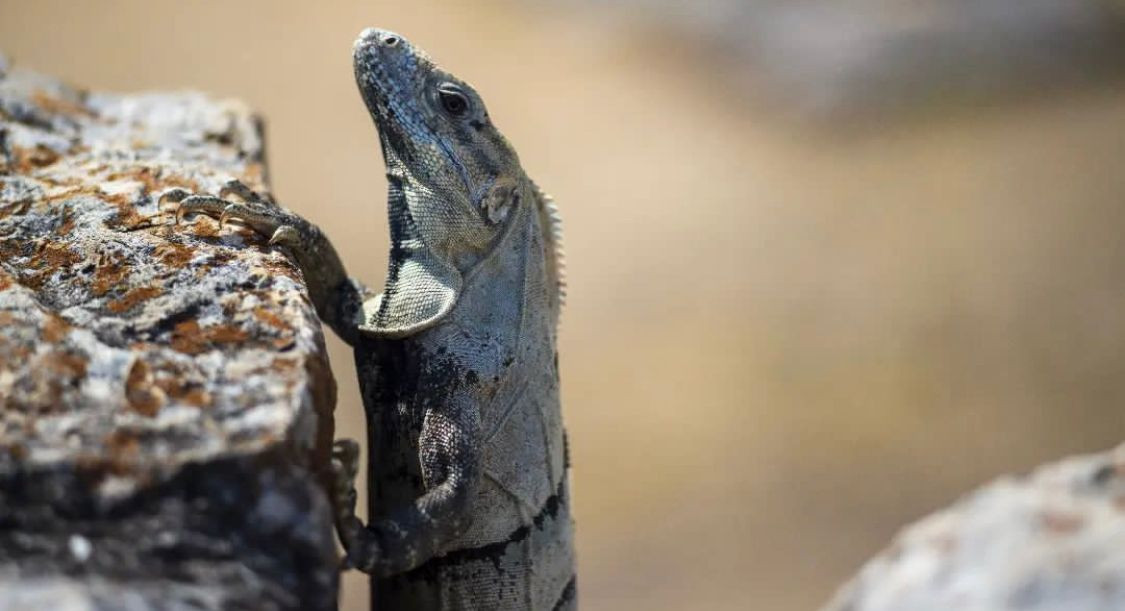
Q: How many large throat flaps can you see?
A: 1